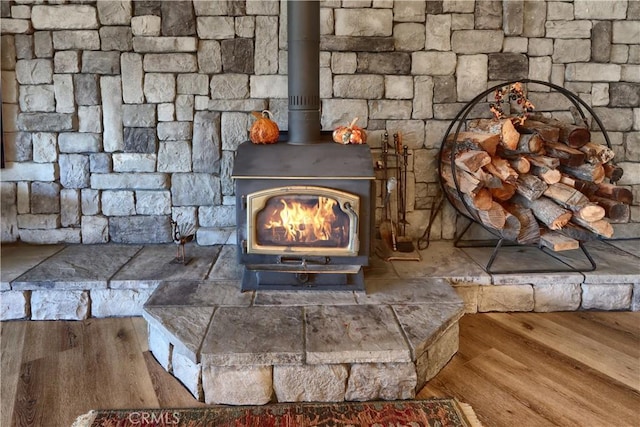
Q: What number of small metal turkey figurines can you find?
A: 1